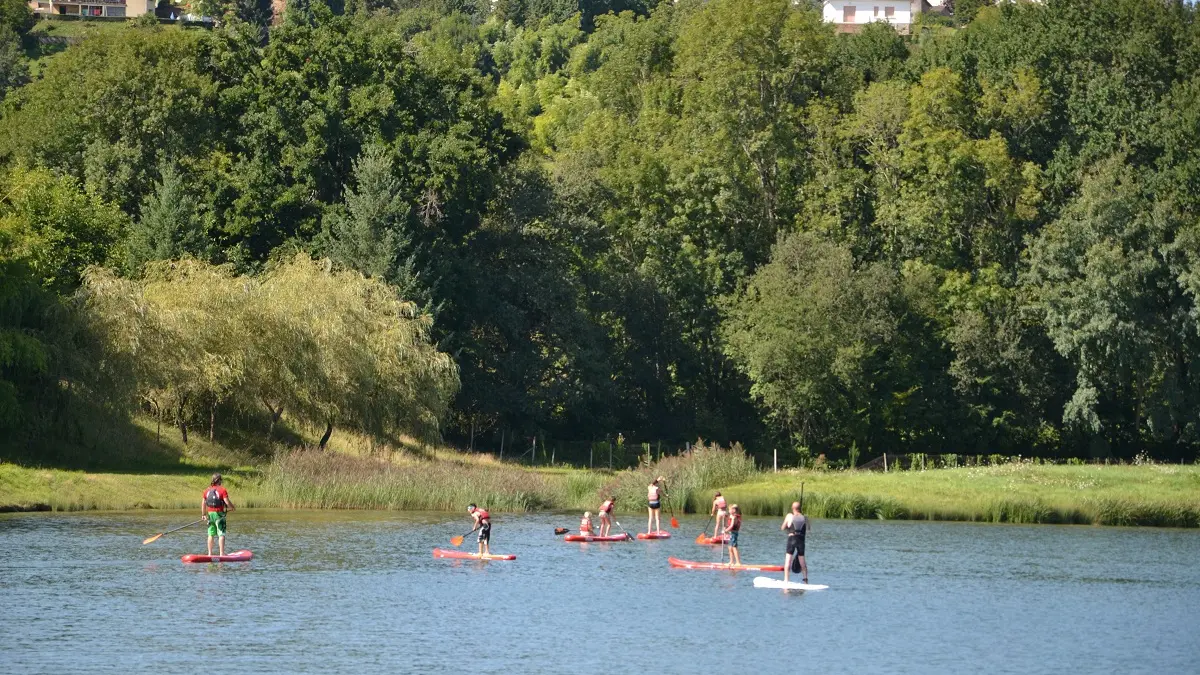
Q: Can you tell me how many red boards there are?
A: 6